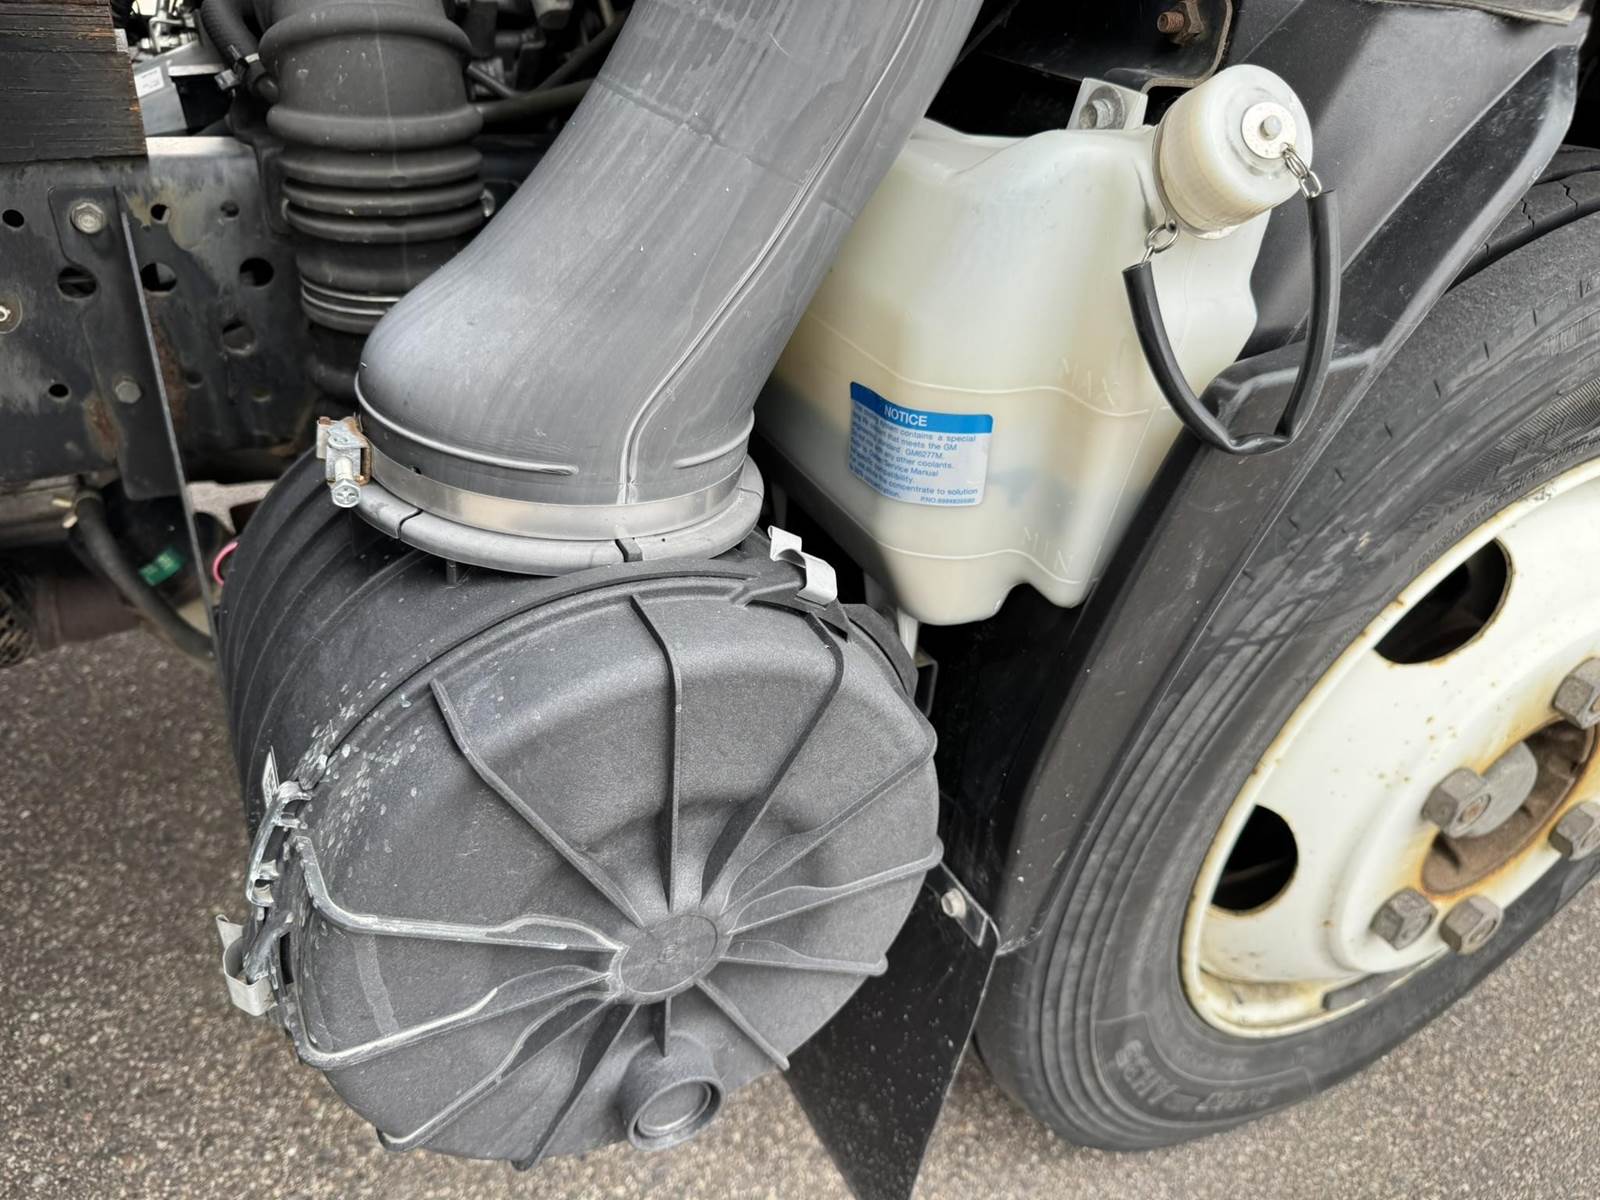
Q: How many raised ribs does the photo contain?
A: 12